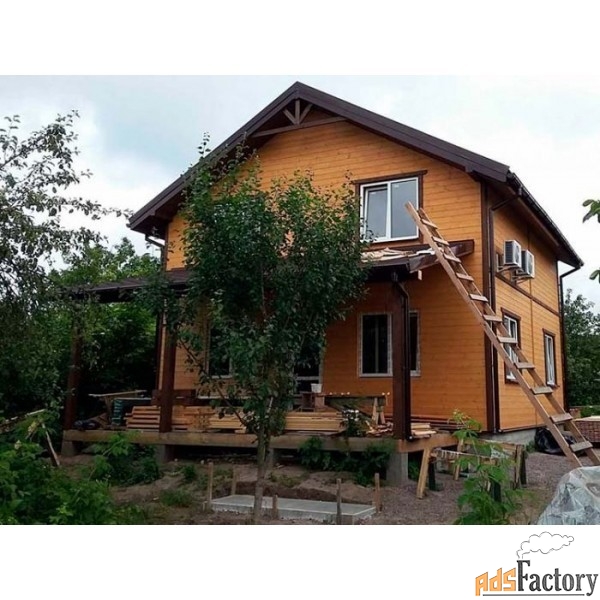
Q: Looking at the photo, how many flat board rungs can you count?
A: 11